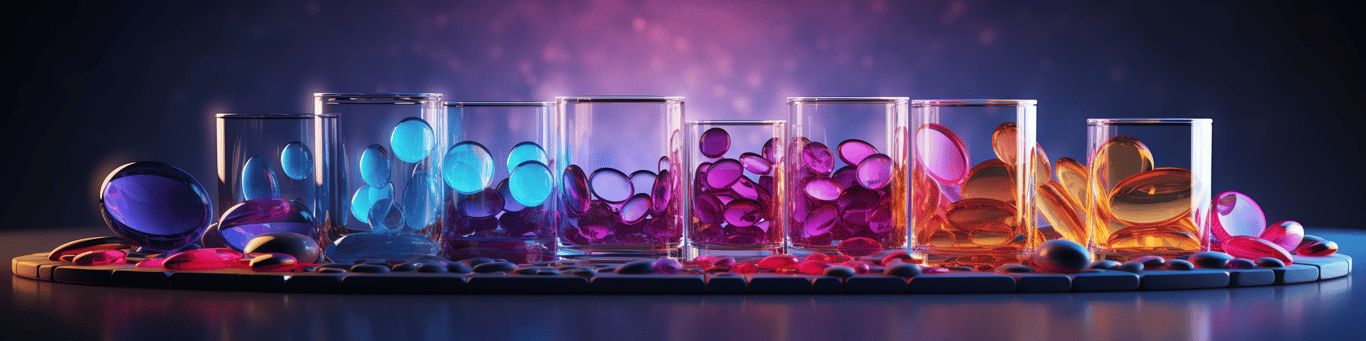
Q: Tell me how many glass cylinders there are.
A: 8